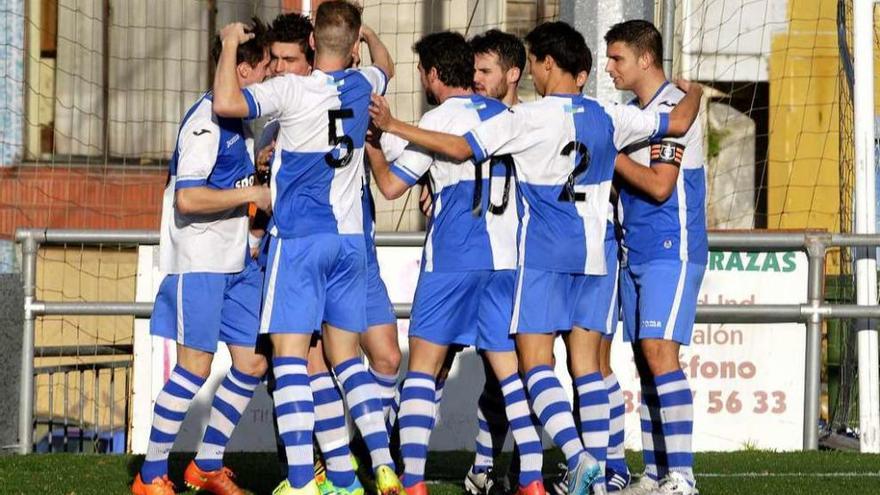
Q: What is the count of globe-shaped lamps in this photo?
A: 0